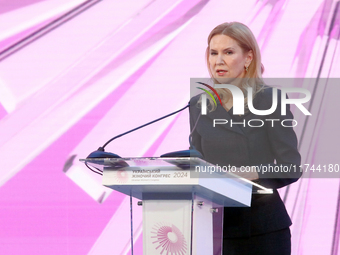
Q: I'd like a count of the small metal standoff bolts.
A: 3